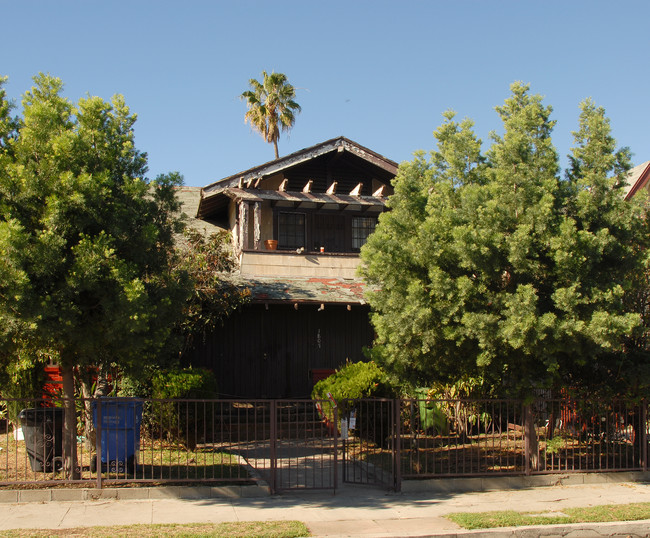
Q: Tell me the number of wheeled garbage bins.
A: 3